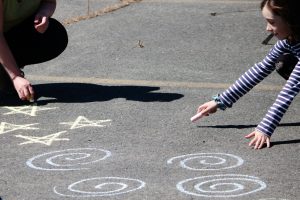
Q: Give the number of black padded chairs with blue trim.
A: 0